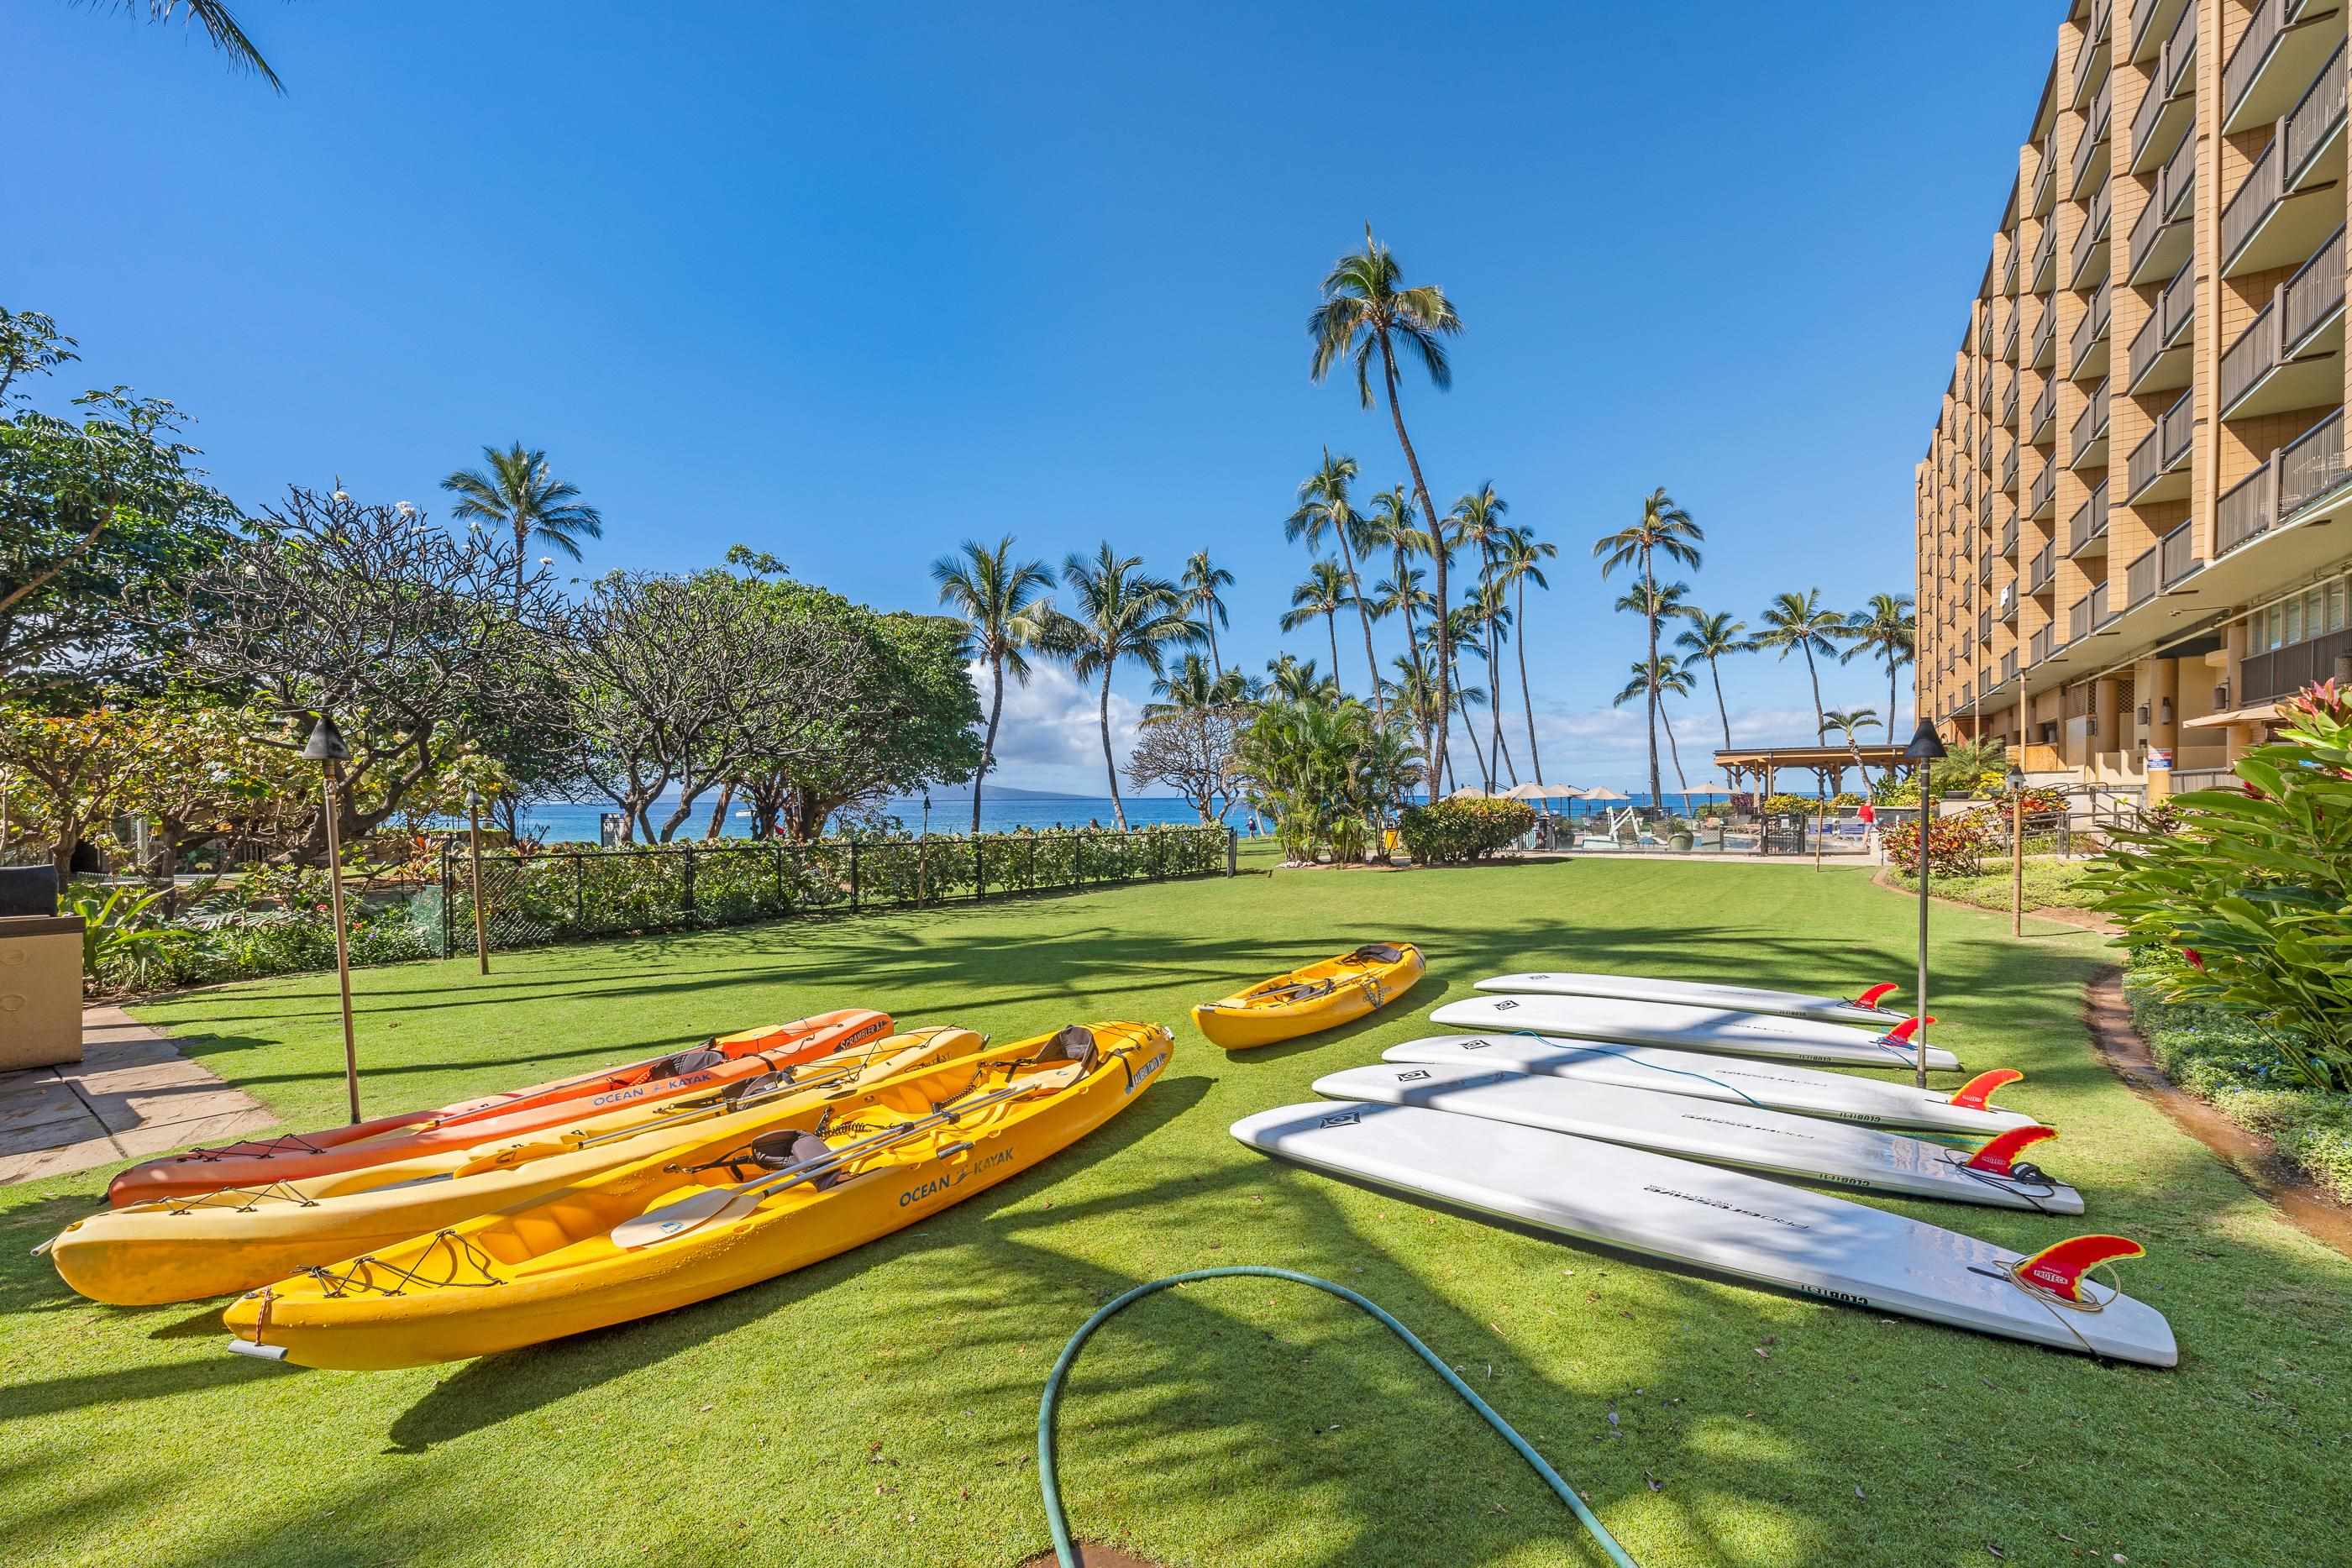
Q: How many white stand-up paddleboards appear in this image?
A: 5